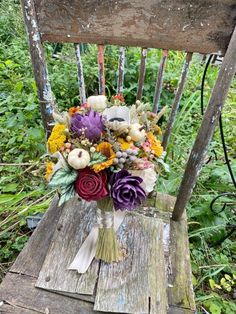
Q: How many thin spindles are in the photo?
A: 6